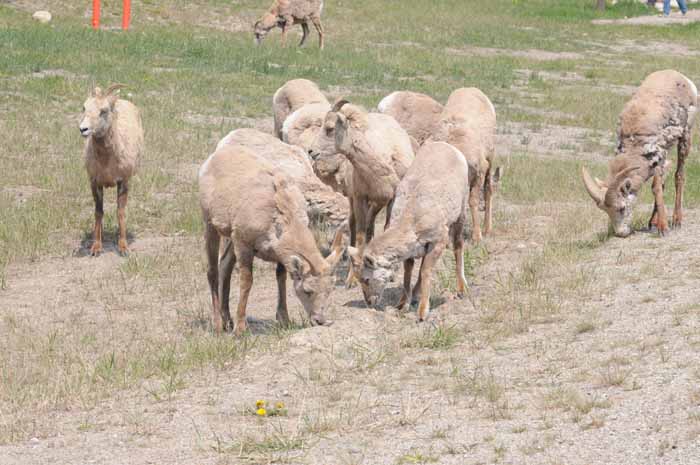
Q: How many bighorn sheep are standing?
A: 11